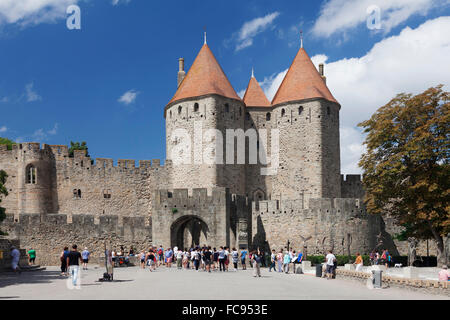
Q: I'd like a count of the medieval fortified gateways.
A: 1